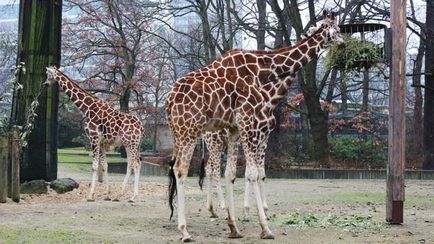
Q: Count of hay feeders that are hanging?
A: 1